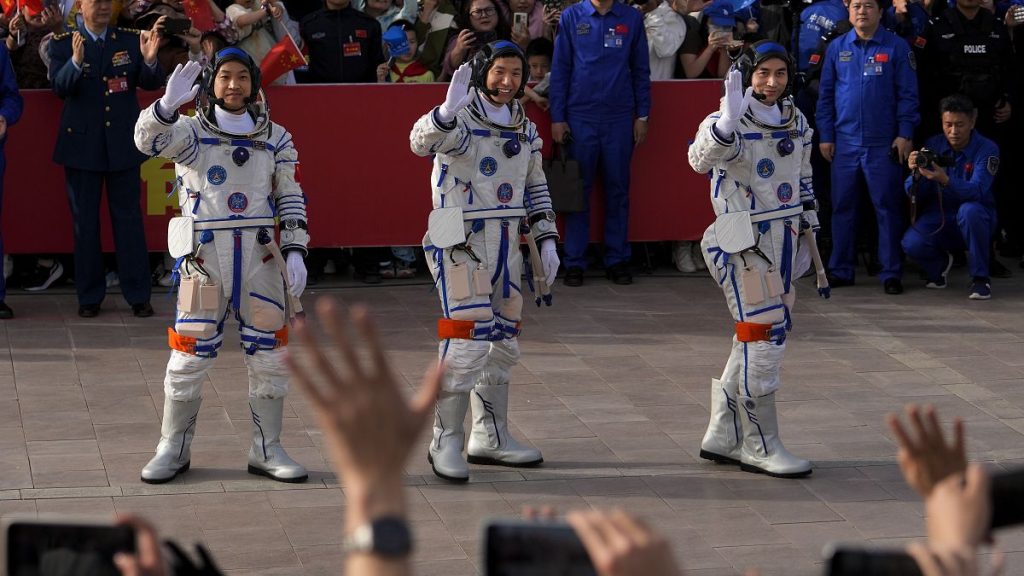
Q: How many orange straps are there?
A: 5